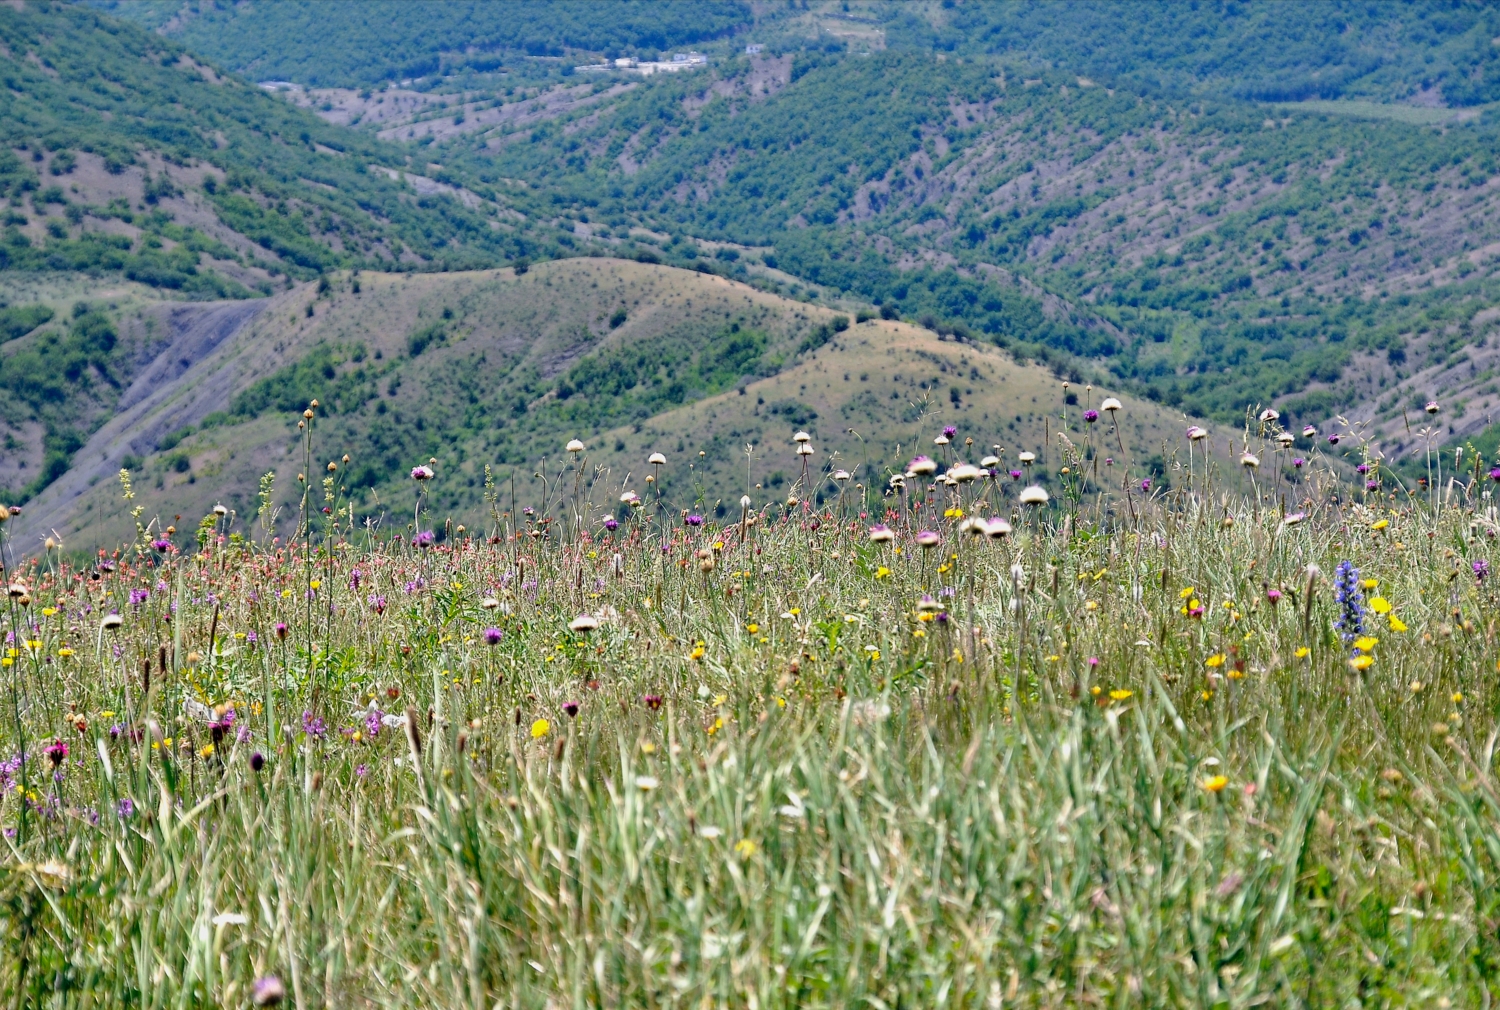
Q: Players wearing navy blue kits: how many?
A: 0